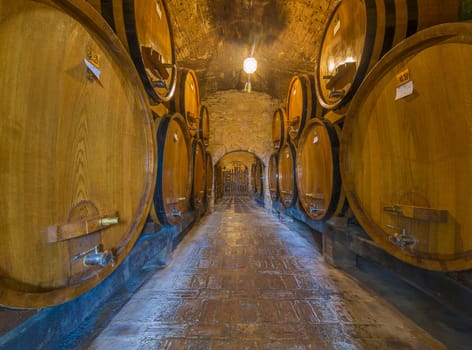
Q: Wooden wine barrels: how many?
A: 14